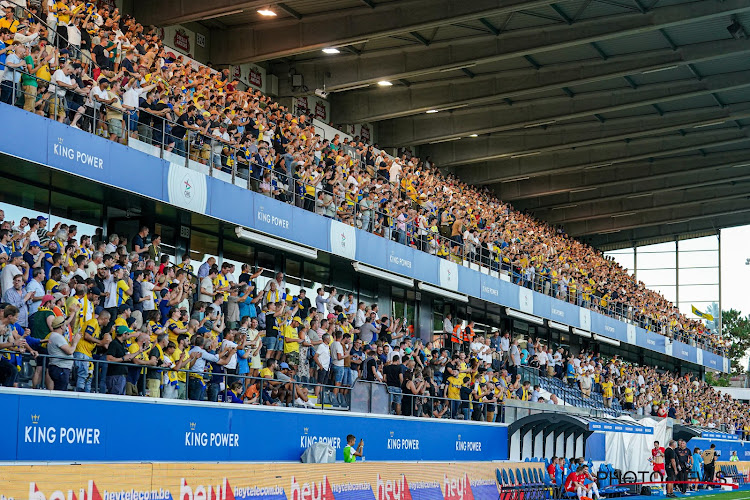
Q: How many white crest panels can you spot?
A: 9